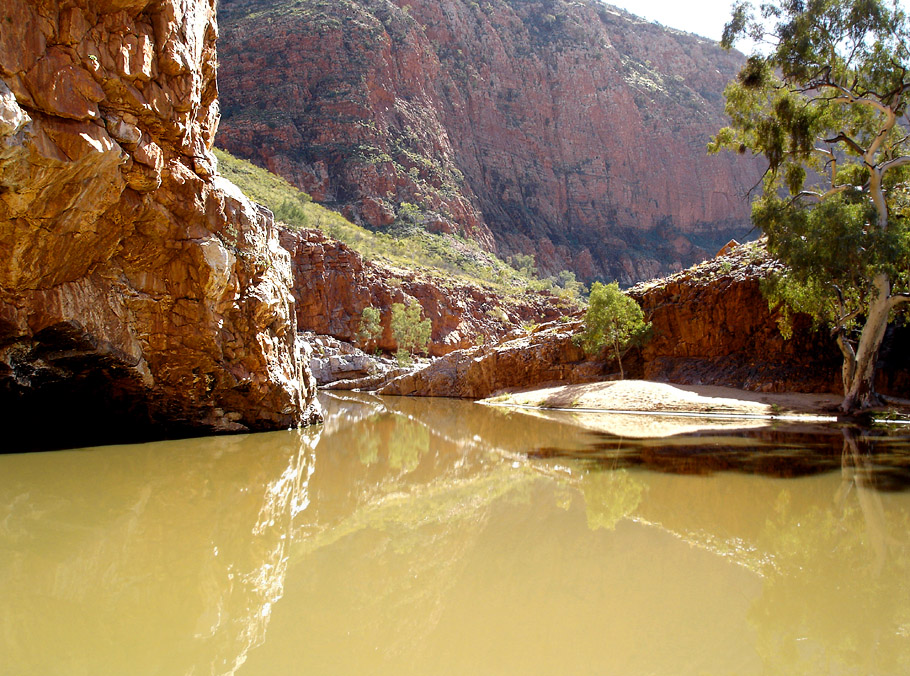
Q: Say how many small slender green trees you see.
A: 3